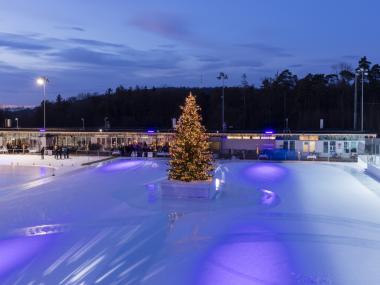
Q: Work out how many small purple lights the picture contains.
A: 3